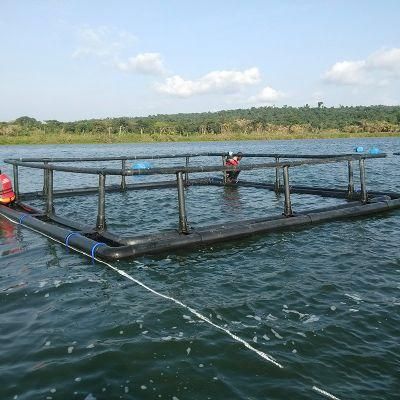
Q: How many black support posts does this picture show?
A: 12